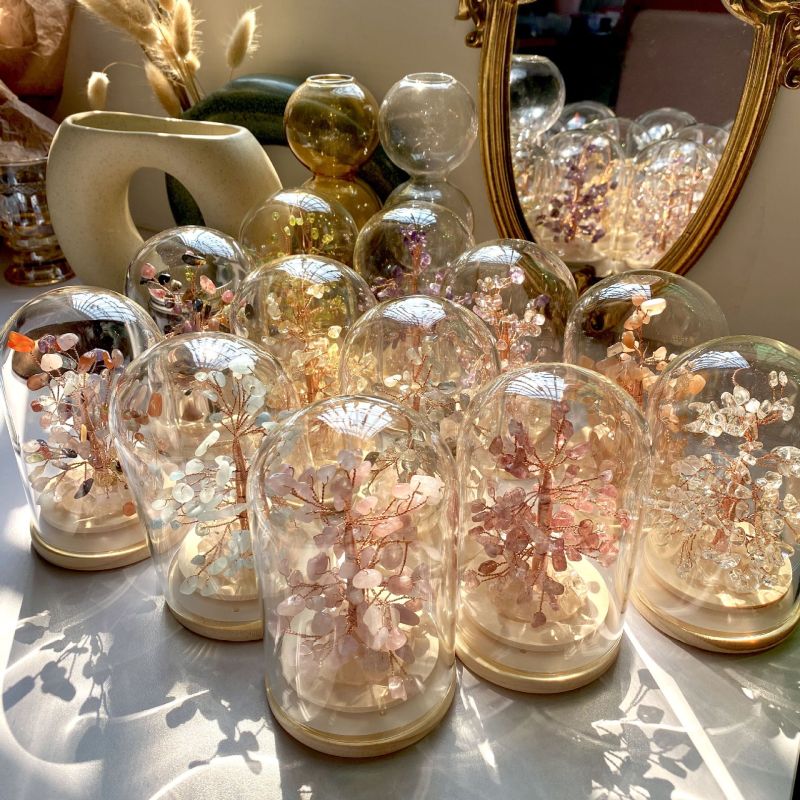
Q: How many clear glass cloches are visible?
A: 12